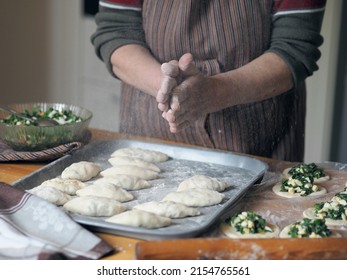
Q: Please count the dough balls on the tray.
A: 13